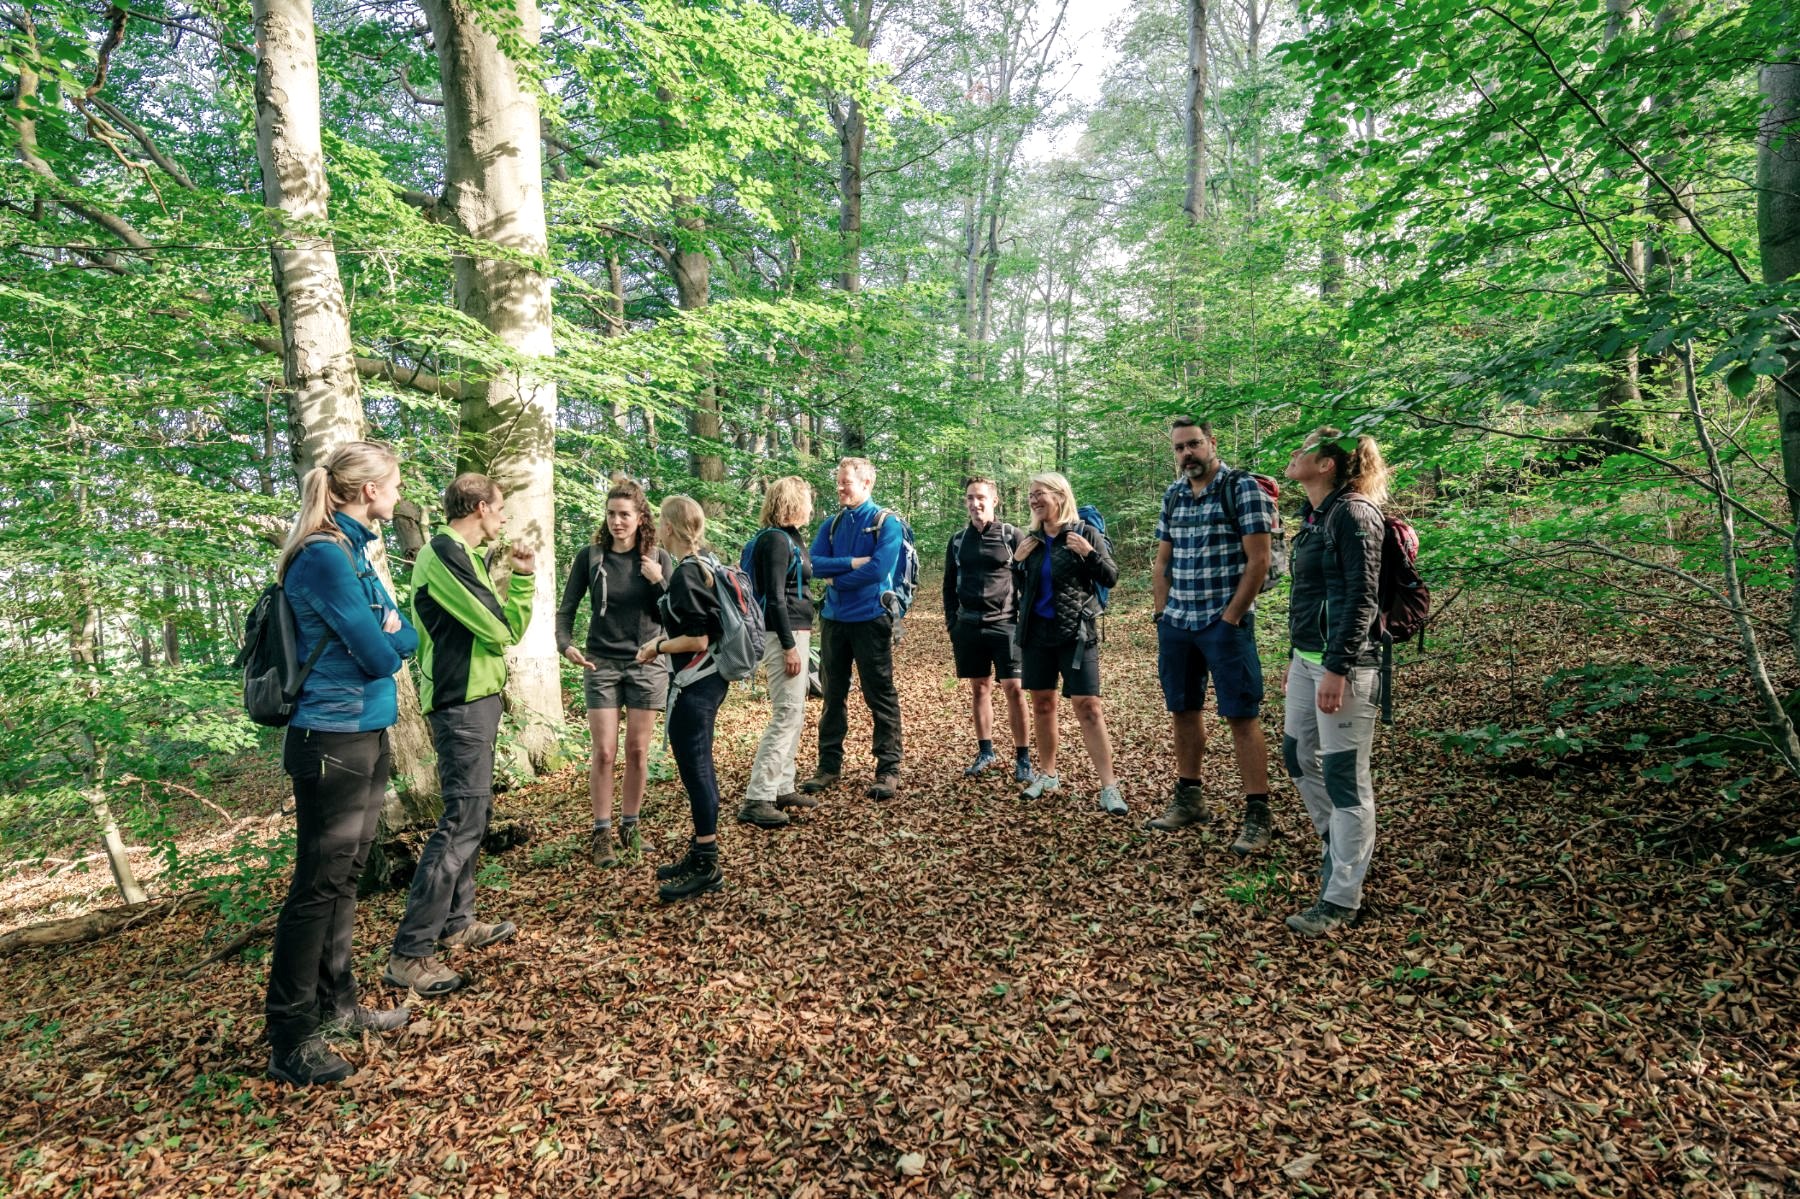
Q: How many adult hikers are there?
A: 10